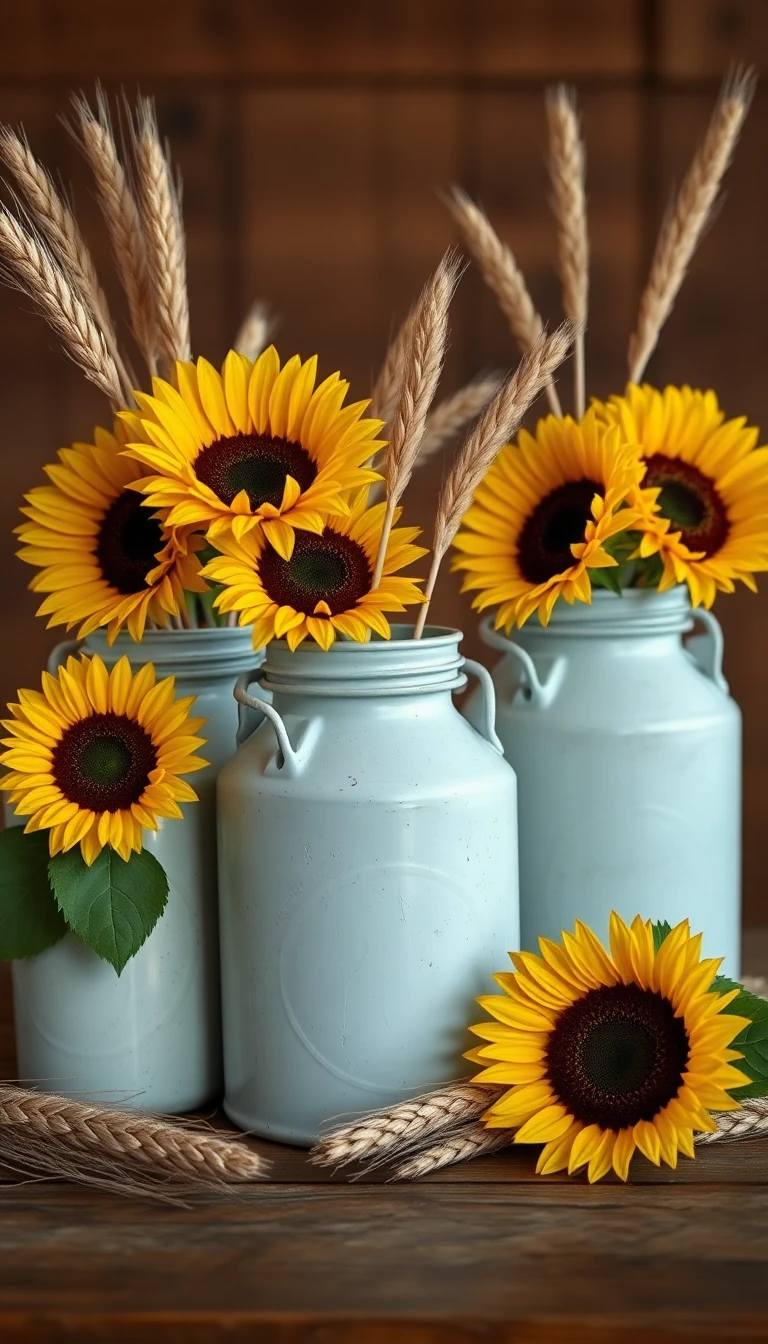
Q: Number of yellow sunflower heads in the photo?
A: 7